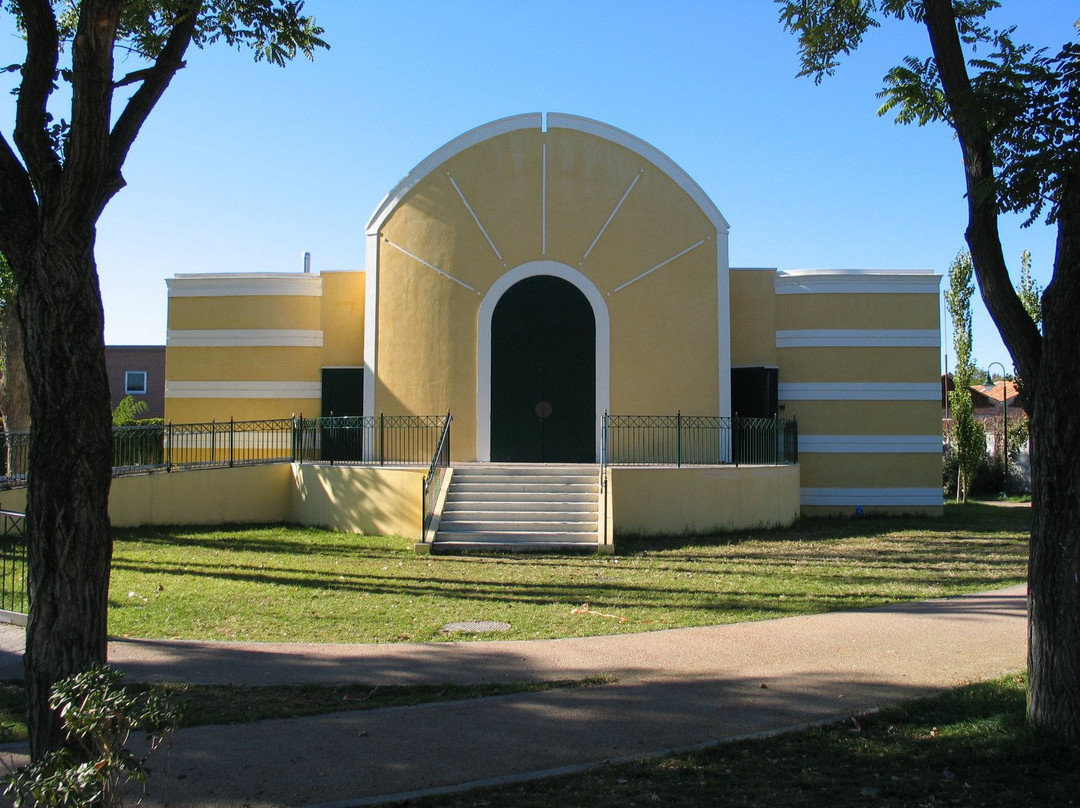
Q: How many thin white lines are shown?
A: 5